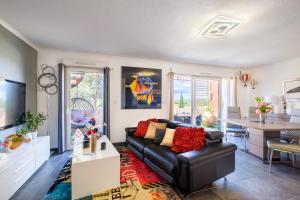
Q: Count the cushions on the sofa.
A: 5